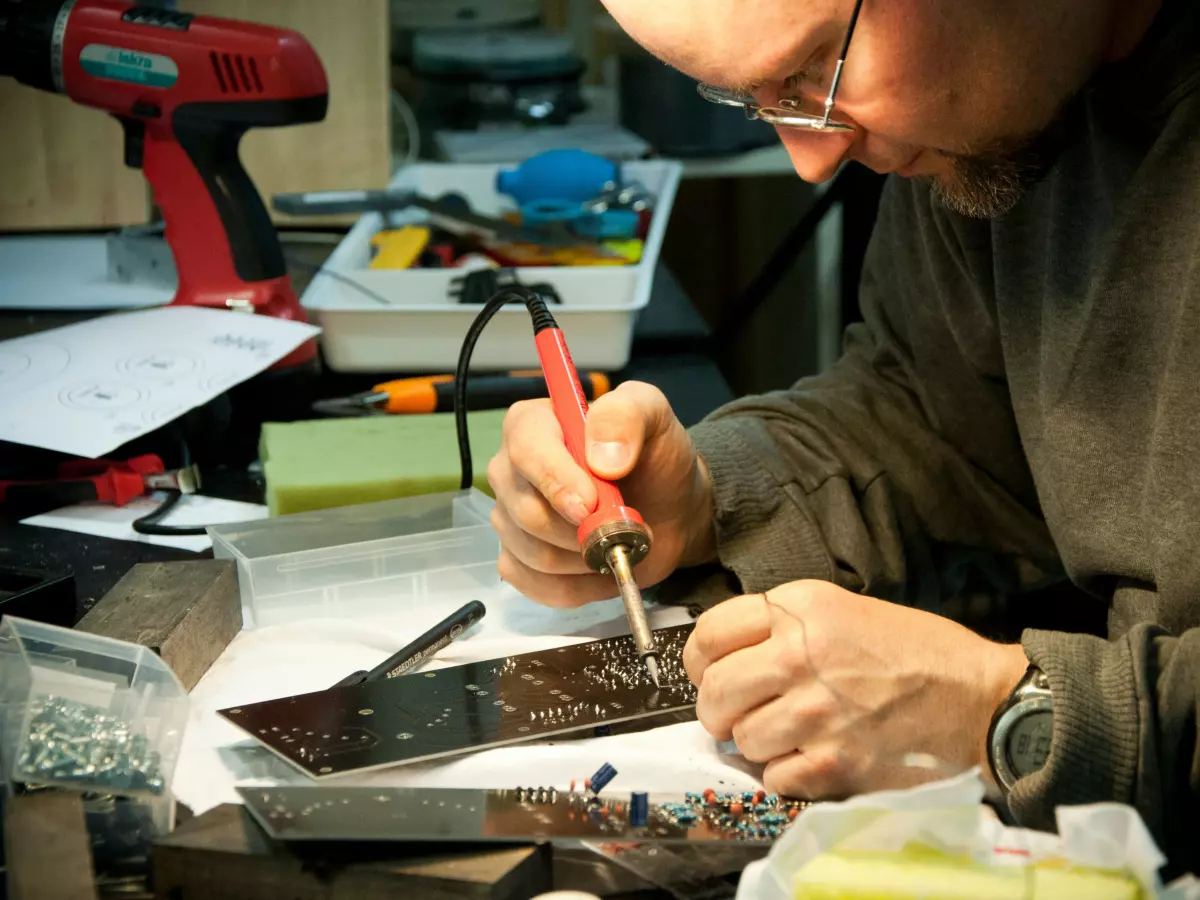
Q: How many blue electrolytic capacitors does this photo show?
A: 2